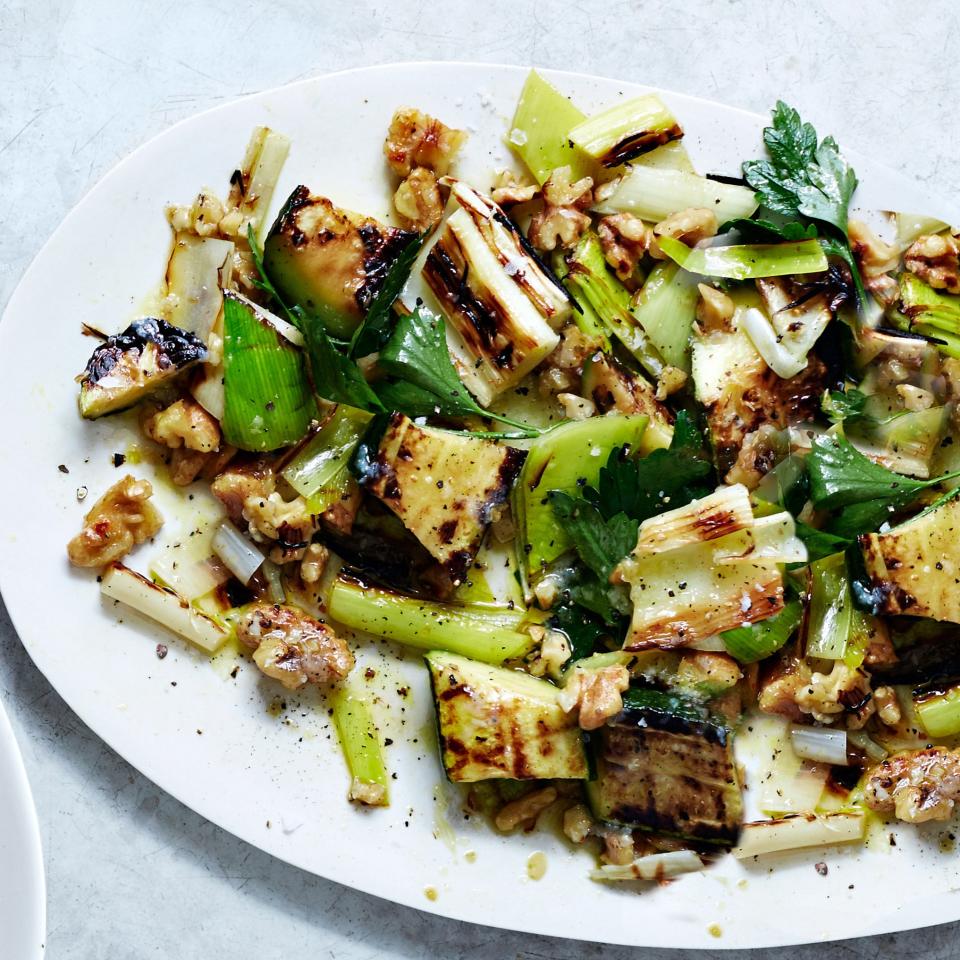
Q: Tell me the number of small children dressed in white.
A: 0